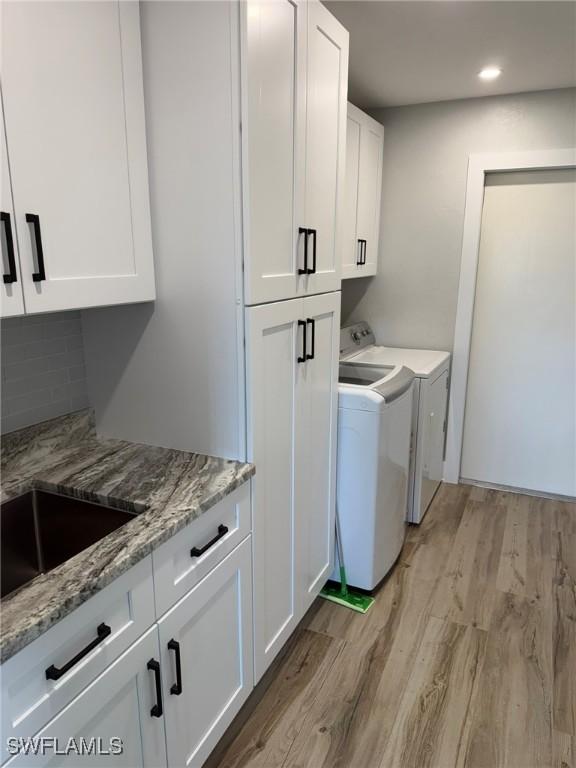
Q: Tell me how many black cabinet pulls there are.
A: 12